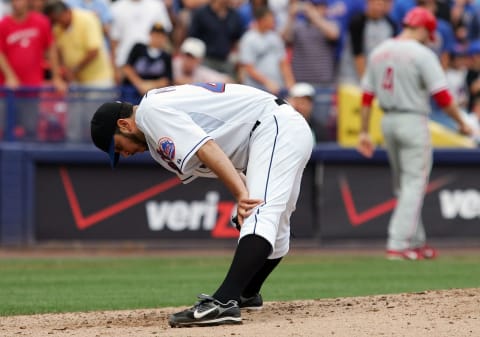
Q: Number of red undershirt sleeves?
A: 2